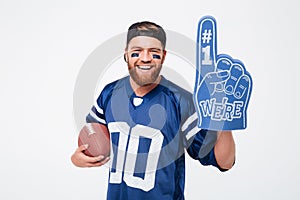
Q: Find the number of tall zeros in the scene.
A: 2